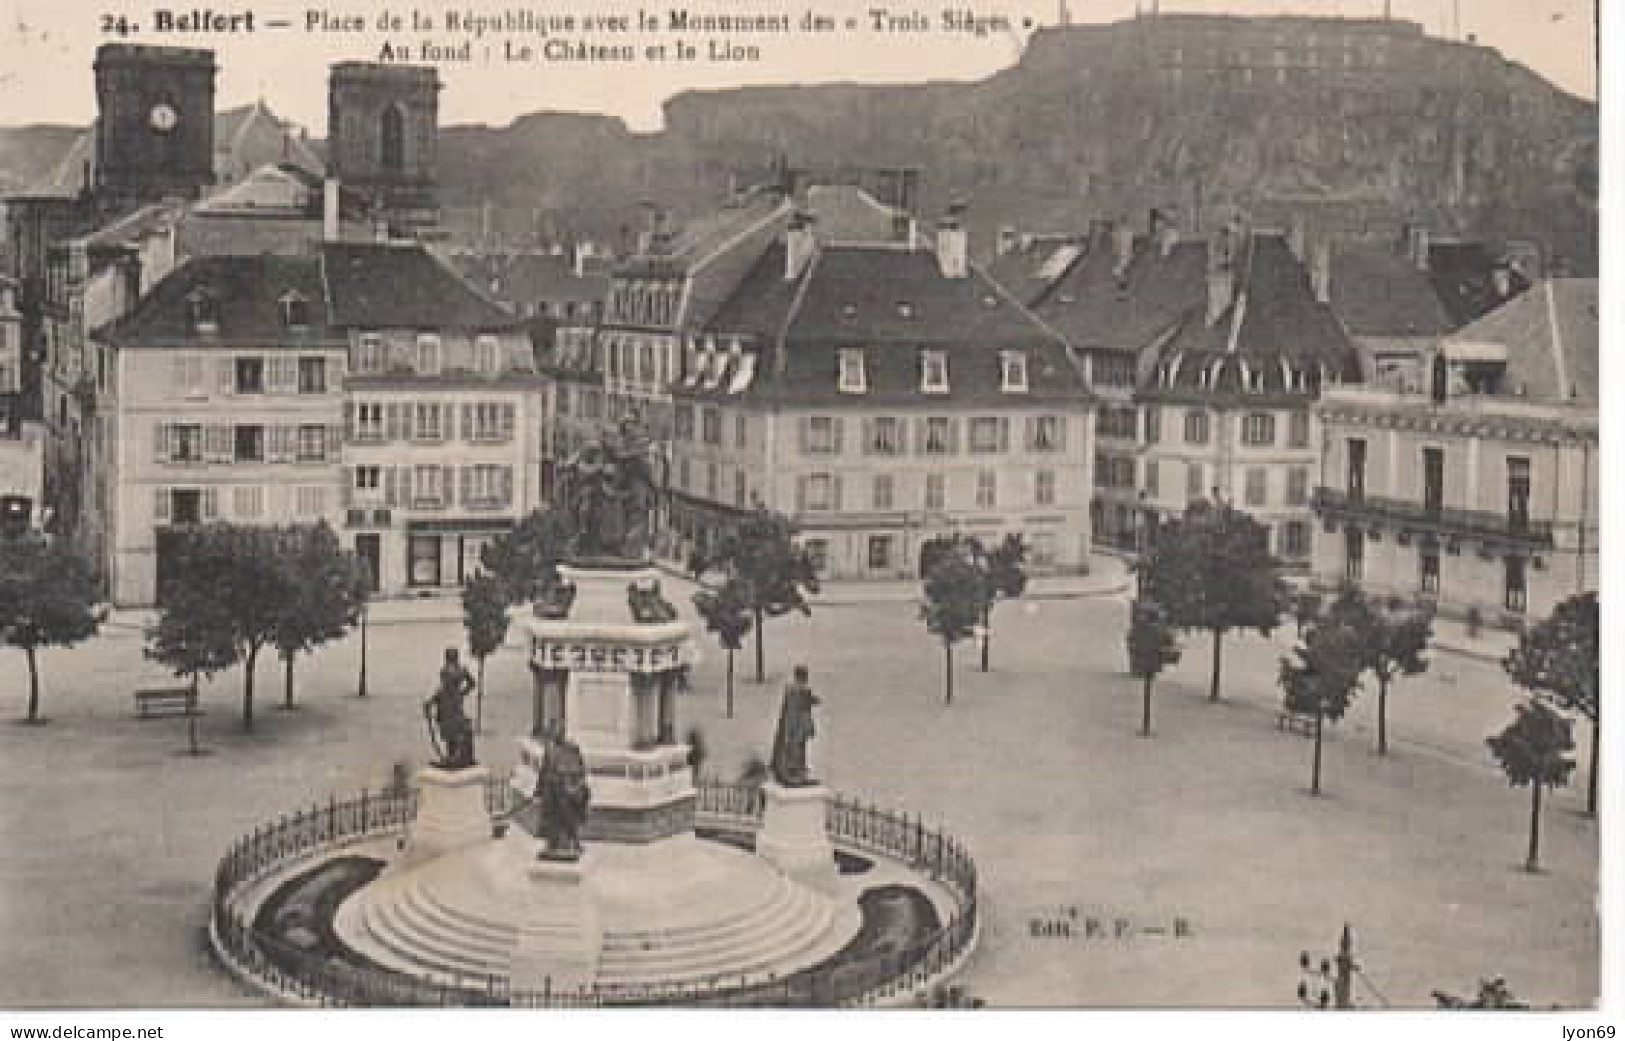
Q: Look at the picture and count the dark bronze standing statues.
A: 3